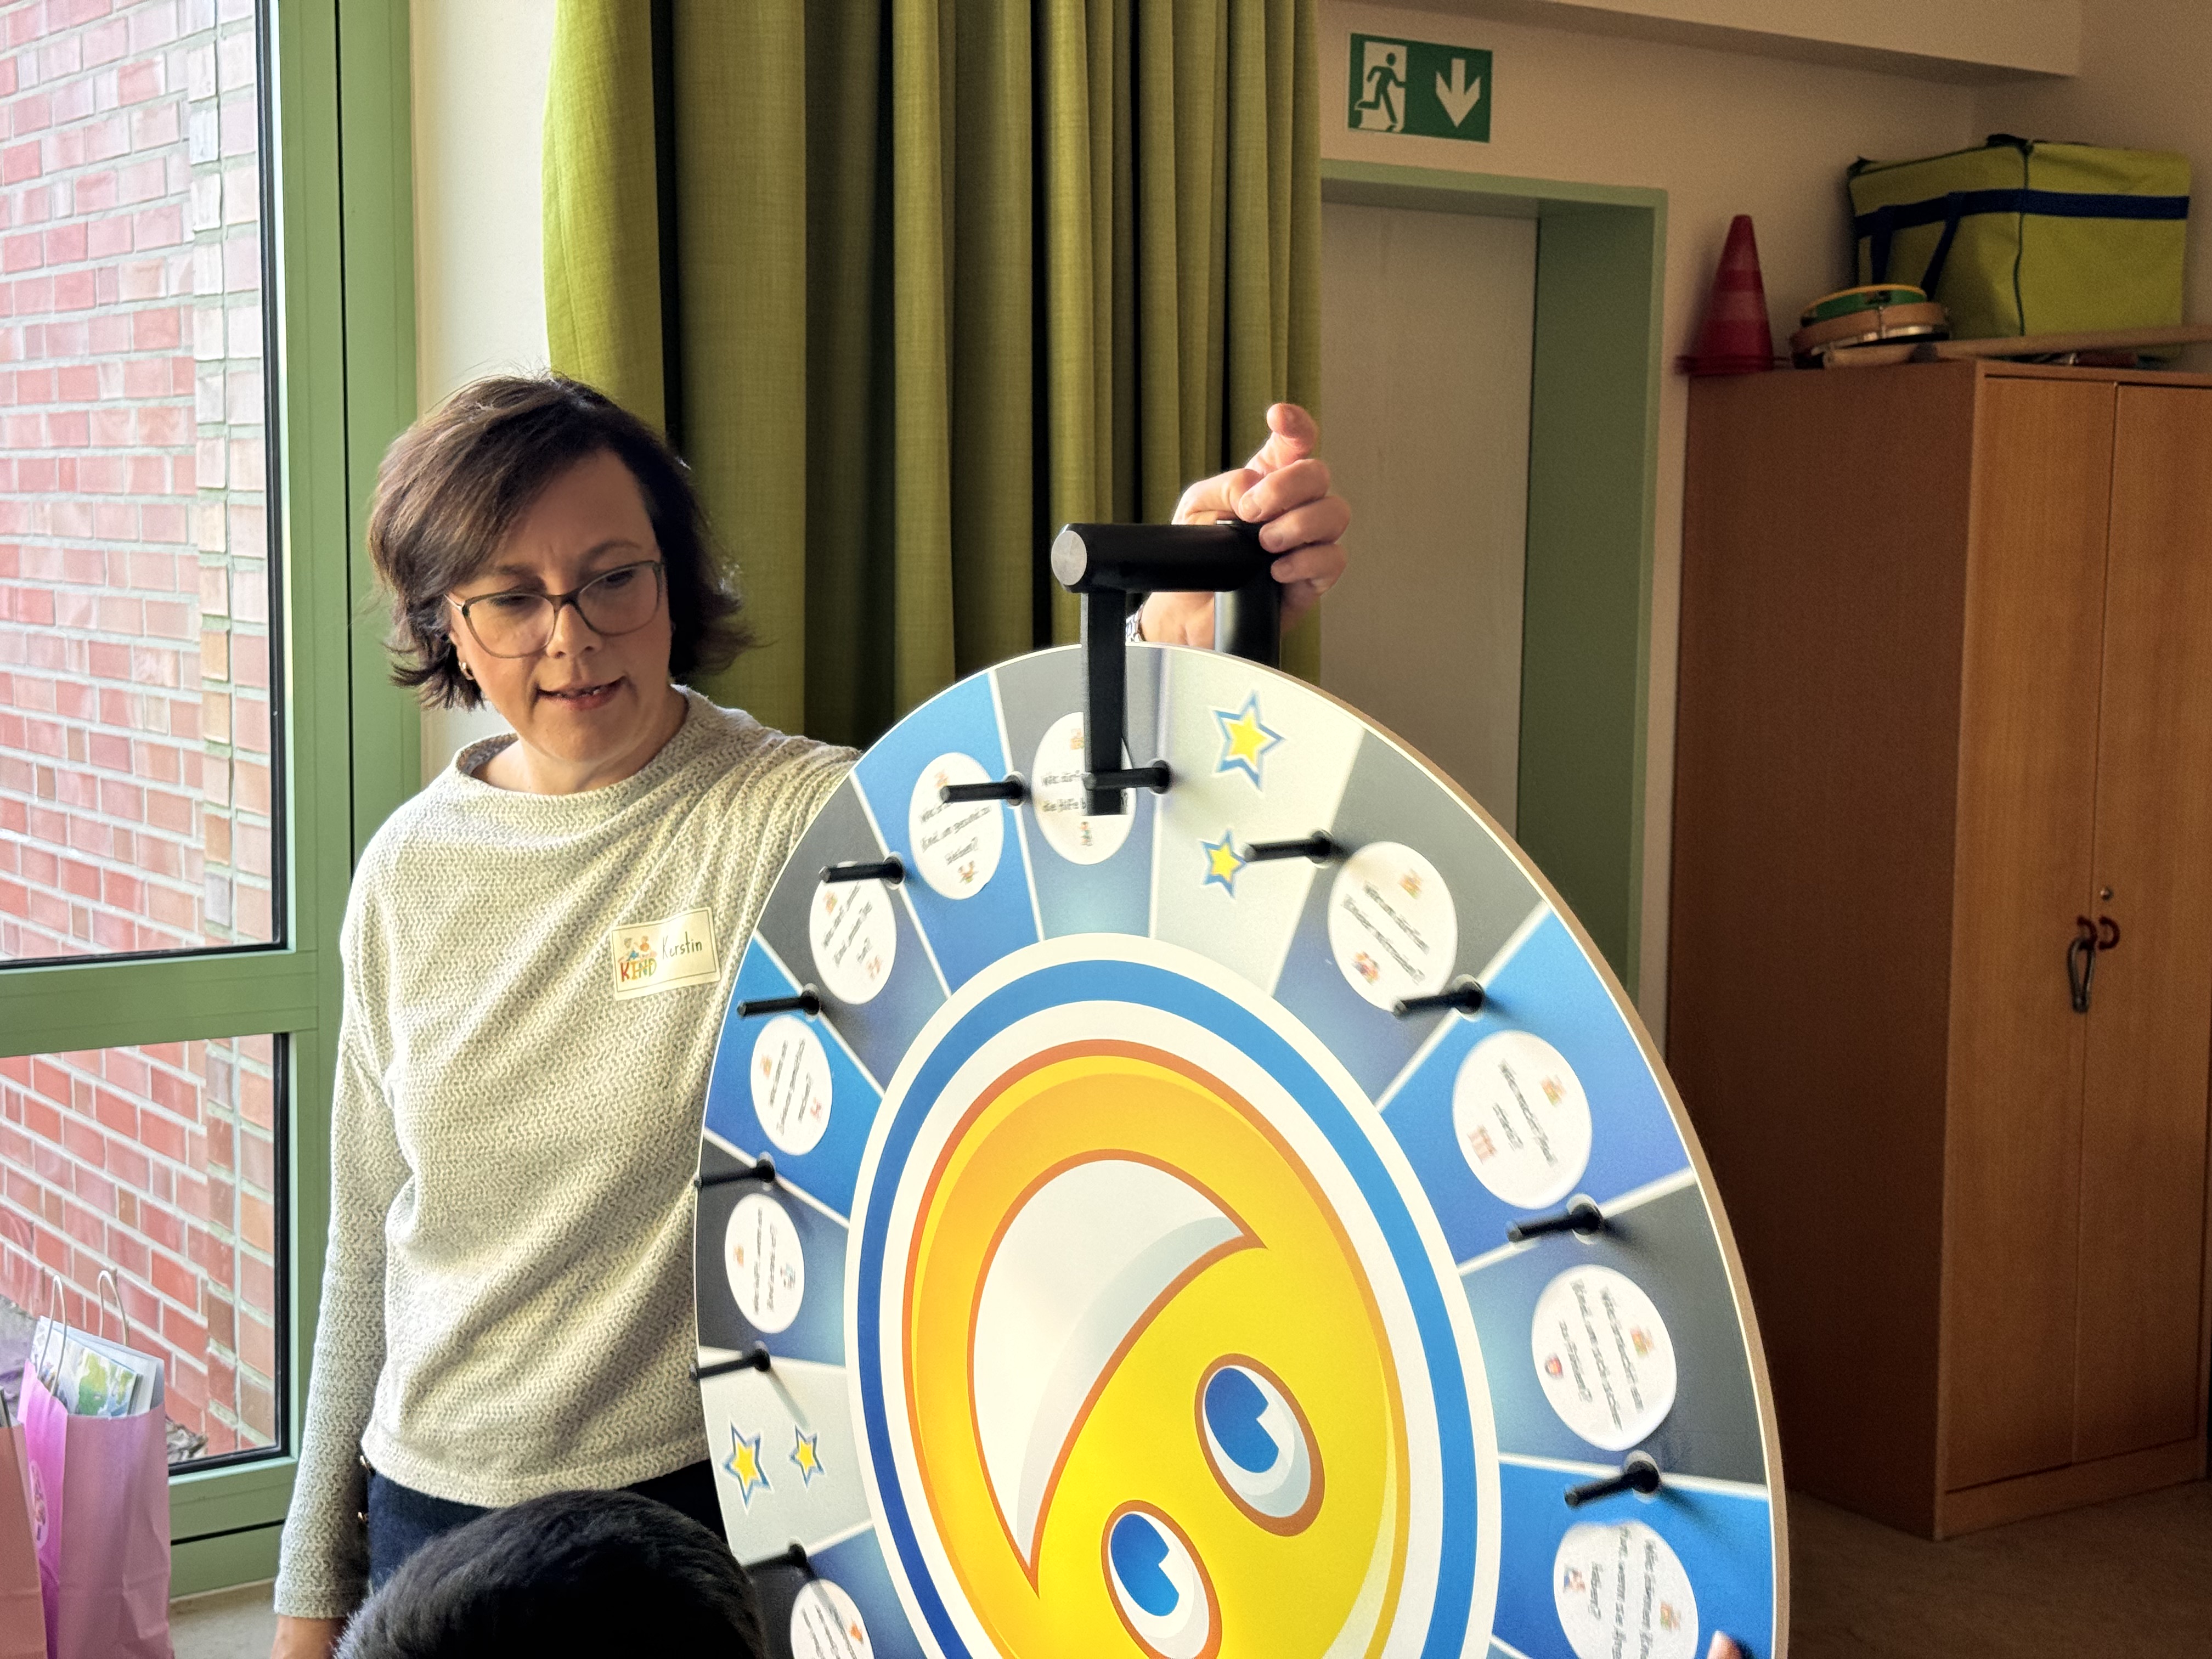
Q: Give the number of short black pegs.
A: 11